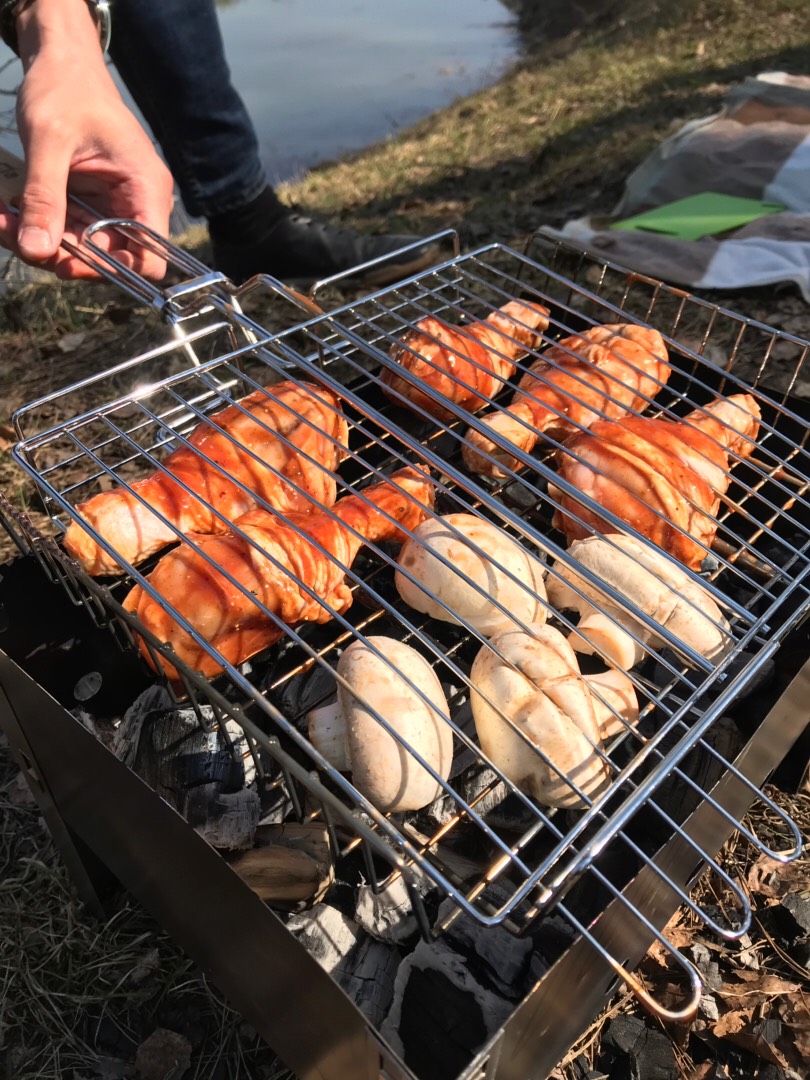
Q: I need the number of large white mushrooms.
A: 4